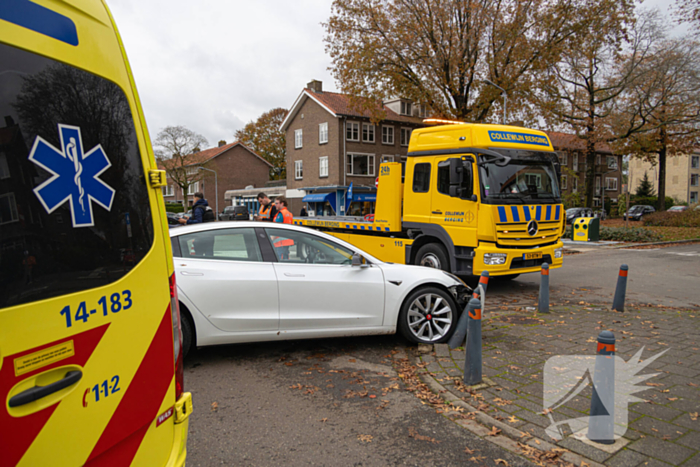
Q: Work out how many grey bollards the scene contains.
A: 6